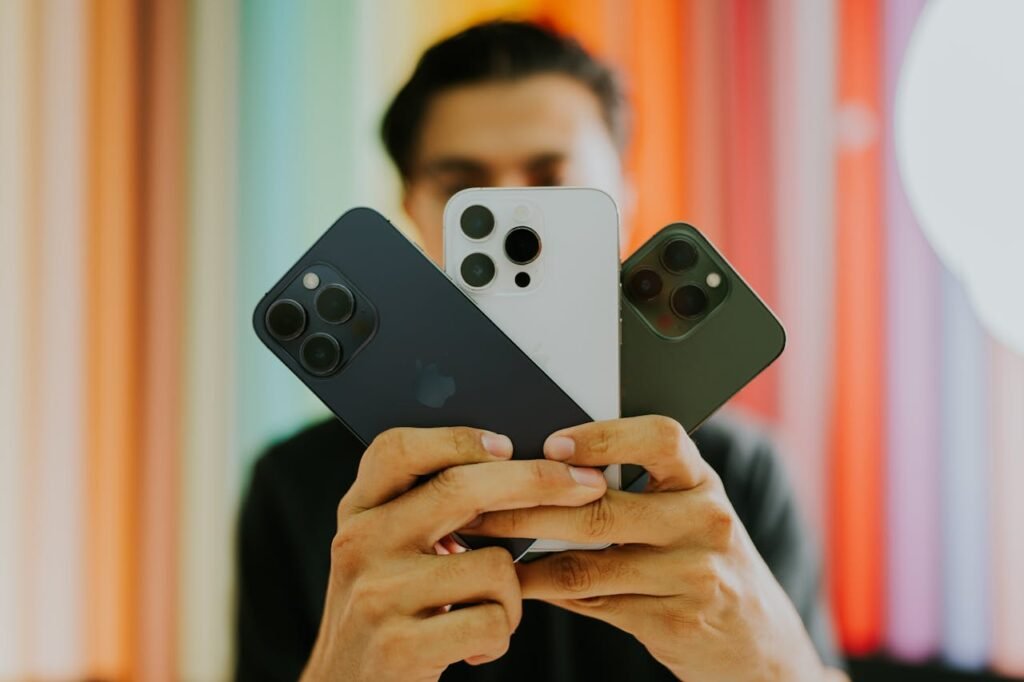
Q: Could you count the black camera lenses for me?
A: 9